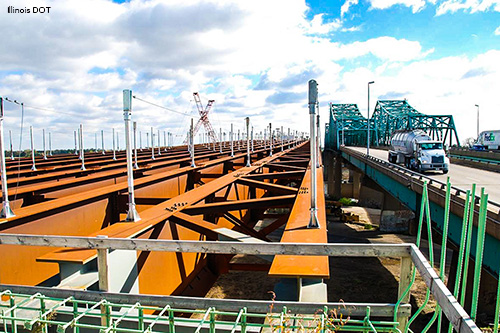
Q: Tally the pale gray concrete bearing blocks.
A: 2